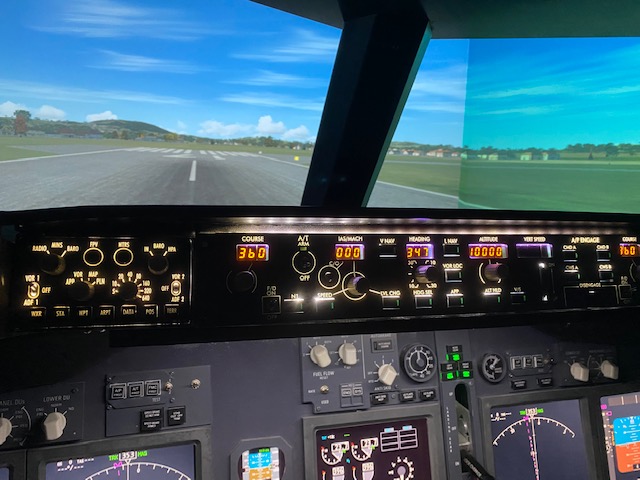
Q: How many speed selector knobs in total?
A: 1